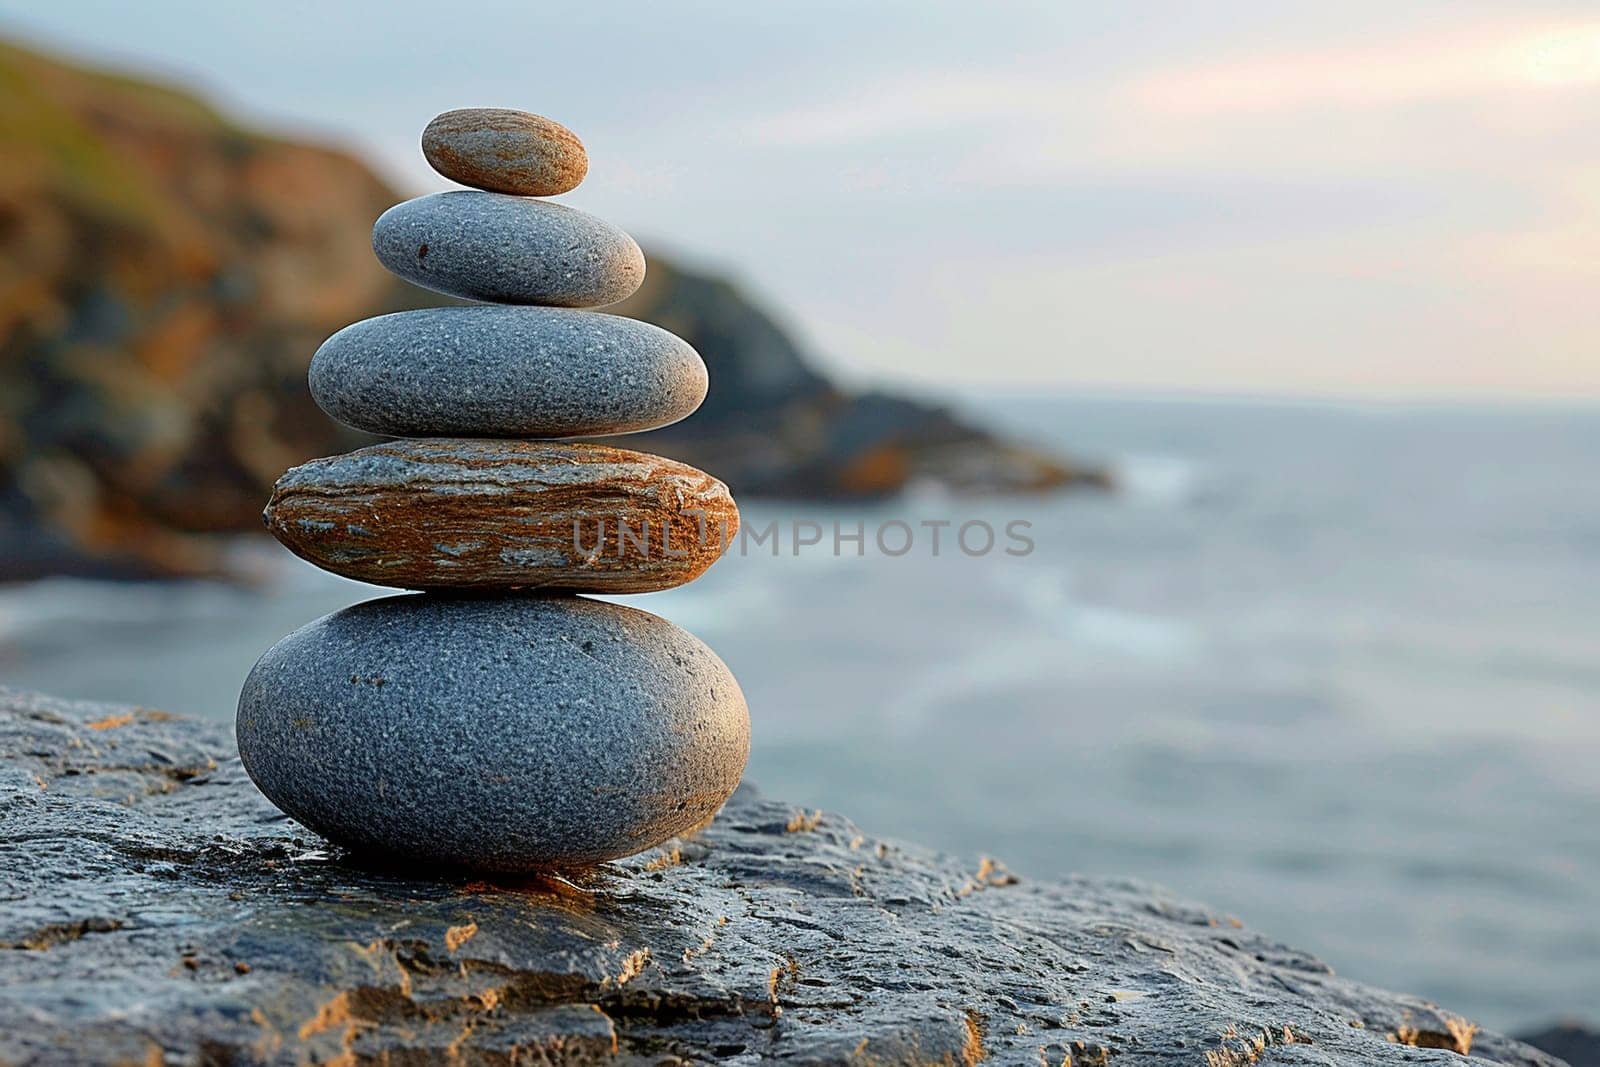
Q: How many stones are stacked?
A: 5